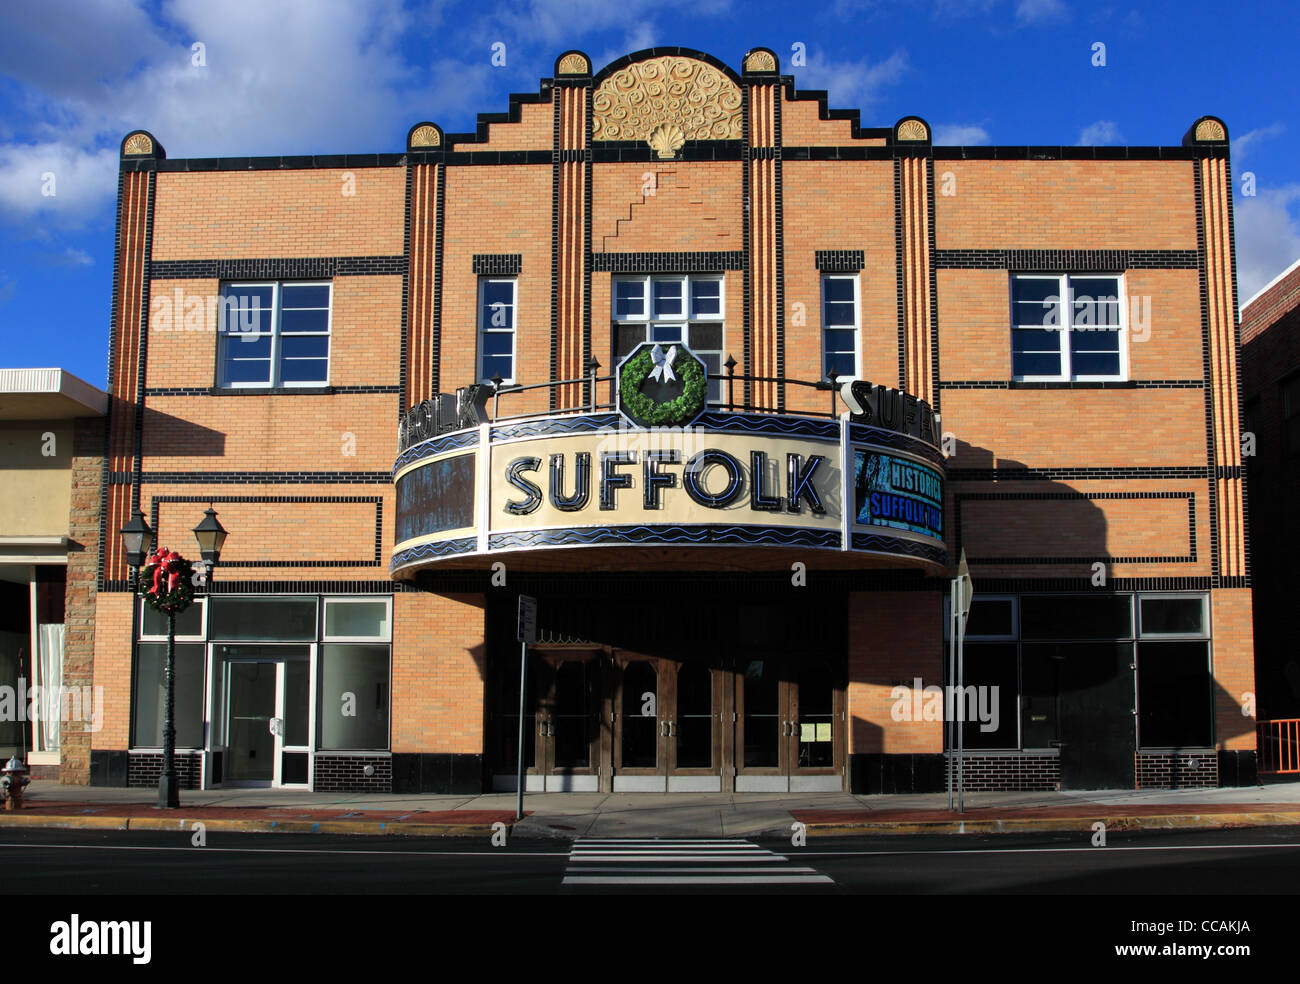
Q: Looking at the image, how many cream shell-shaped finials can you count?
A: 6